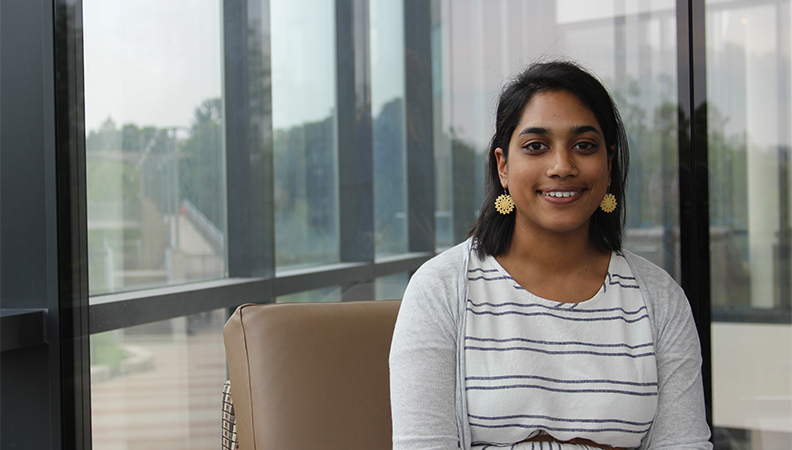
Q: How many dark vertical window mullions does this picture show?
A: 5